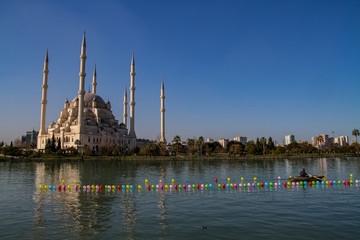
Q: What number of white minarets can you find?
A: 6